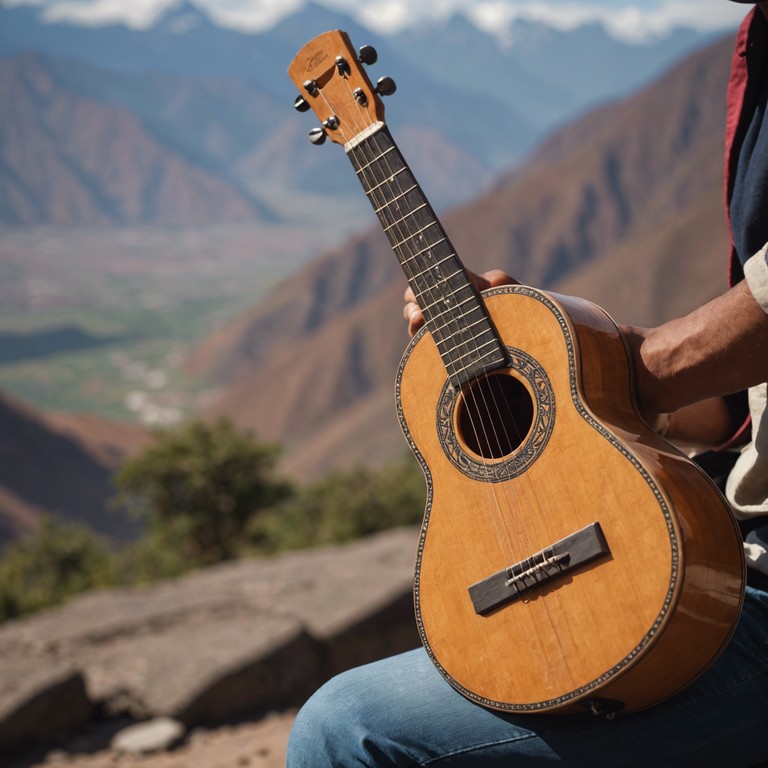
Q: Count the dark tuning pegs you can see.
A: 4